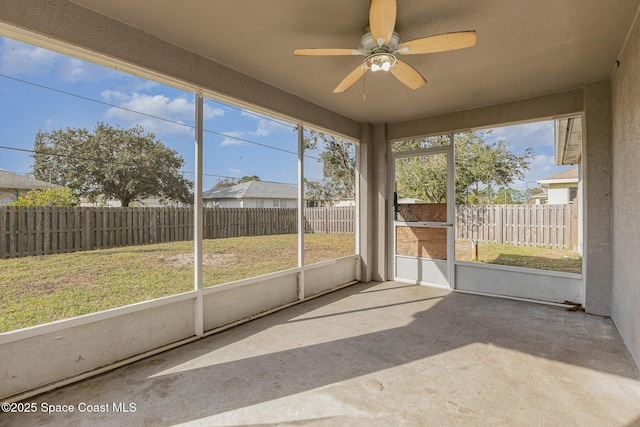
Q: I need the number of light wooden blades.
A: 5